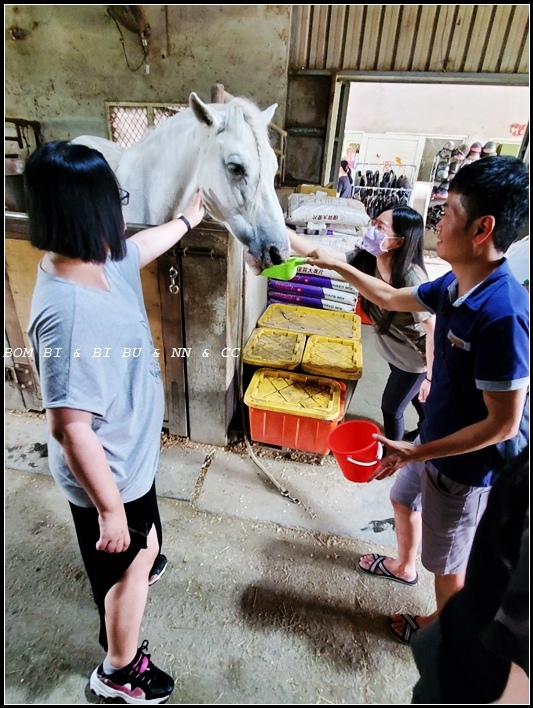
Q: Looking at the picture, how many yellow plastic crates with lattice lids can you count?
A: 4